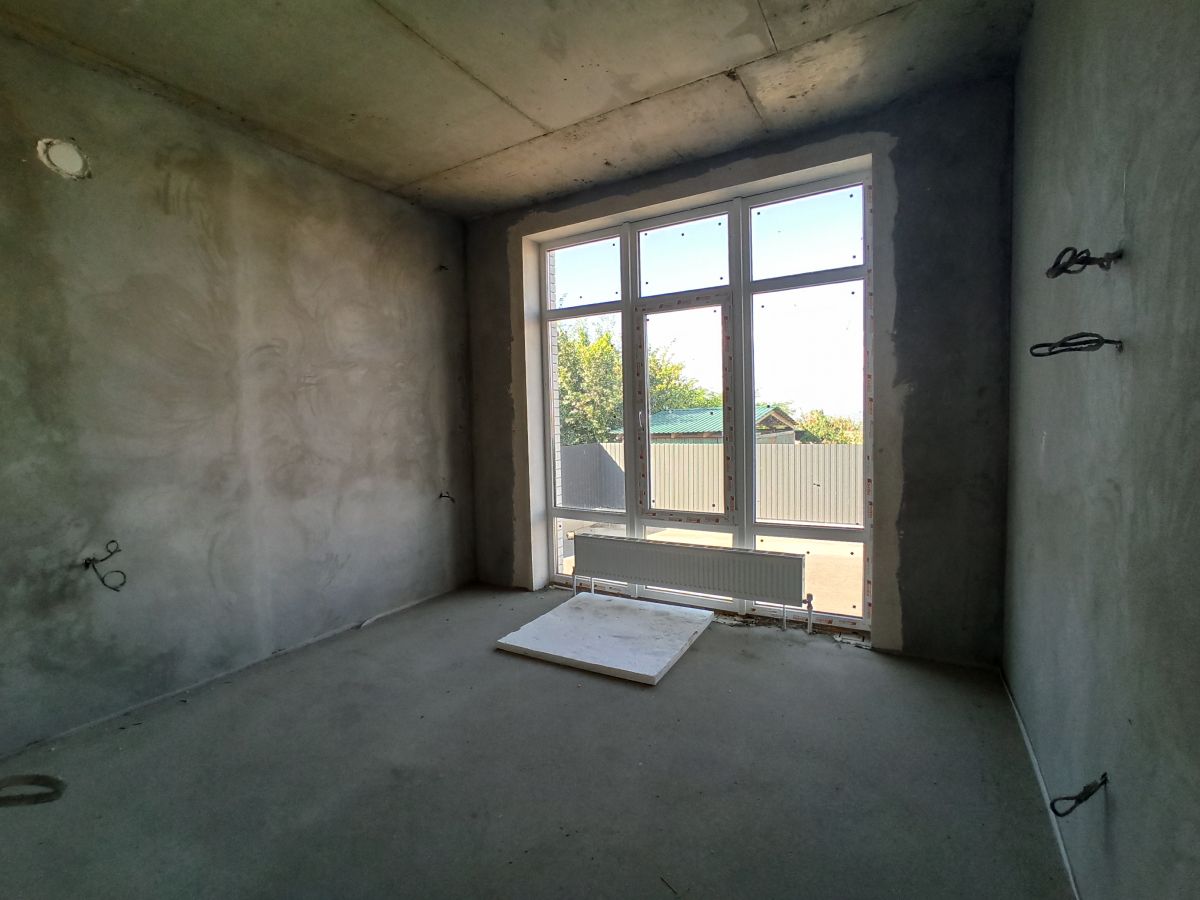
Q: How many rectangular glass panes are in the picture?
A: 9